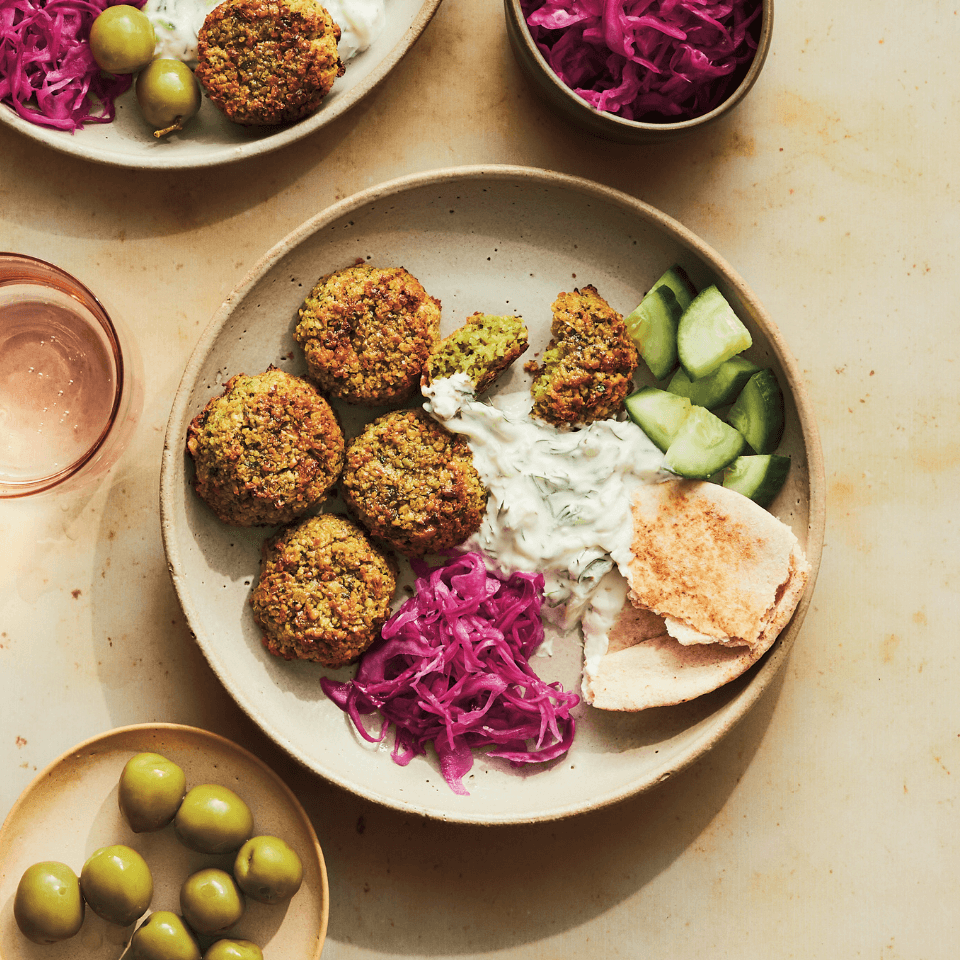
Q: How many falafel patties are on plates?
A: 6